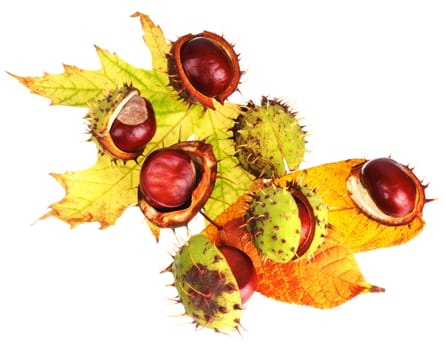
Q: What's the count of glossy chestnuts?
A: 6